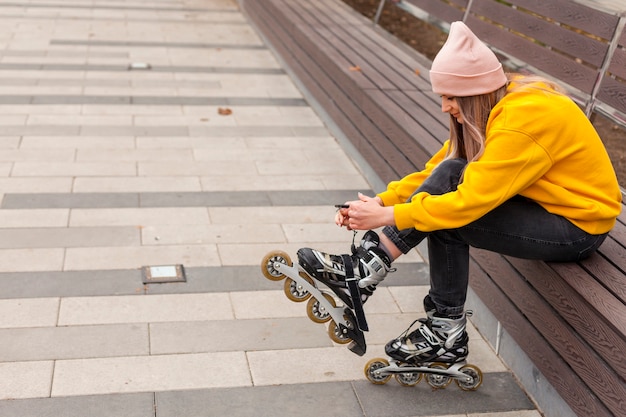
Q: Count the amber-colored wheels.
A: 8